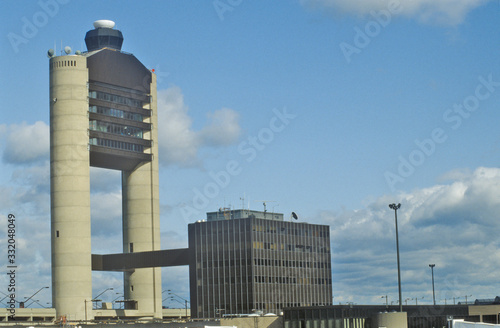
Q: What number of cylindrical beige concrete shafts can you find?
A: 2